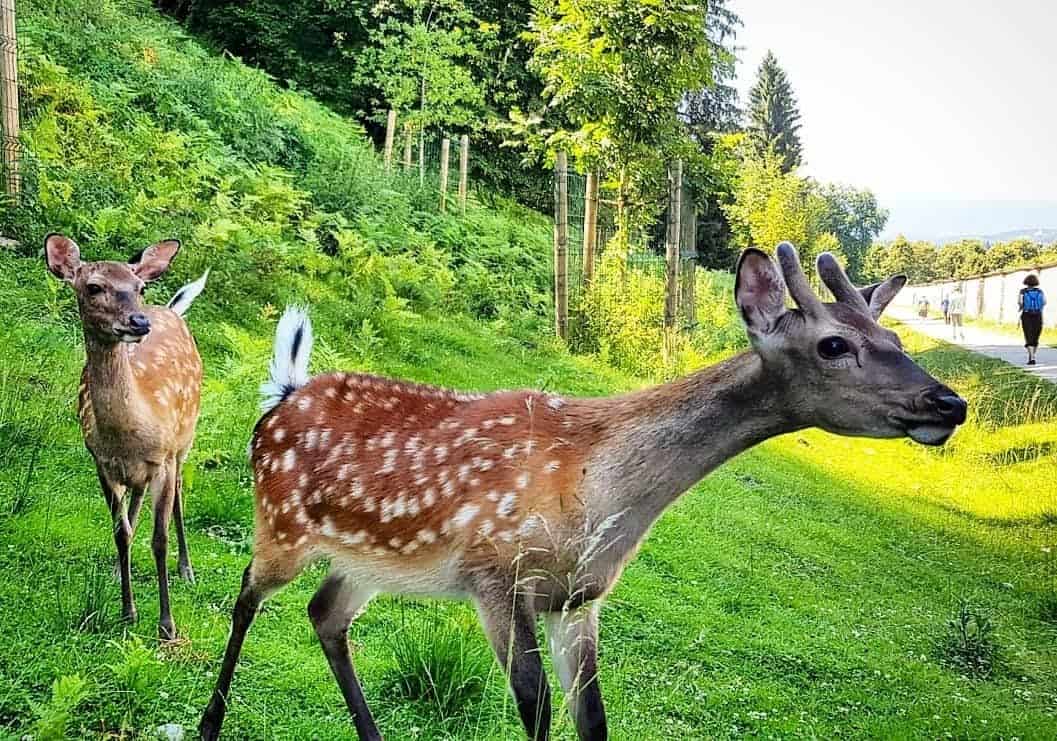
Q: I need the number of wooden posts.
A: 9